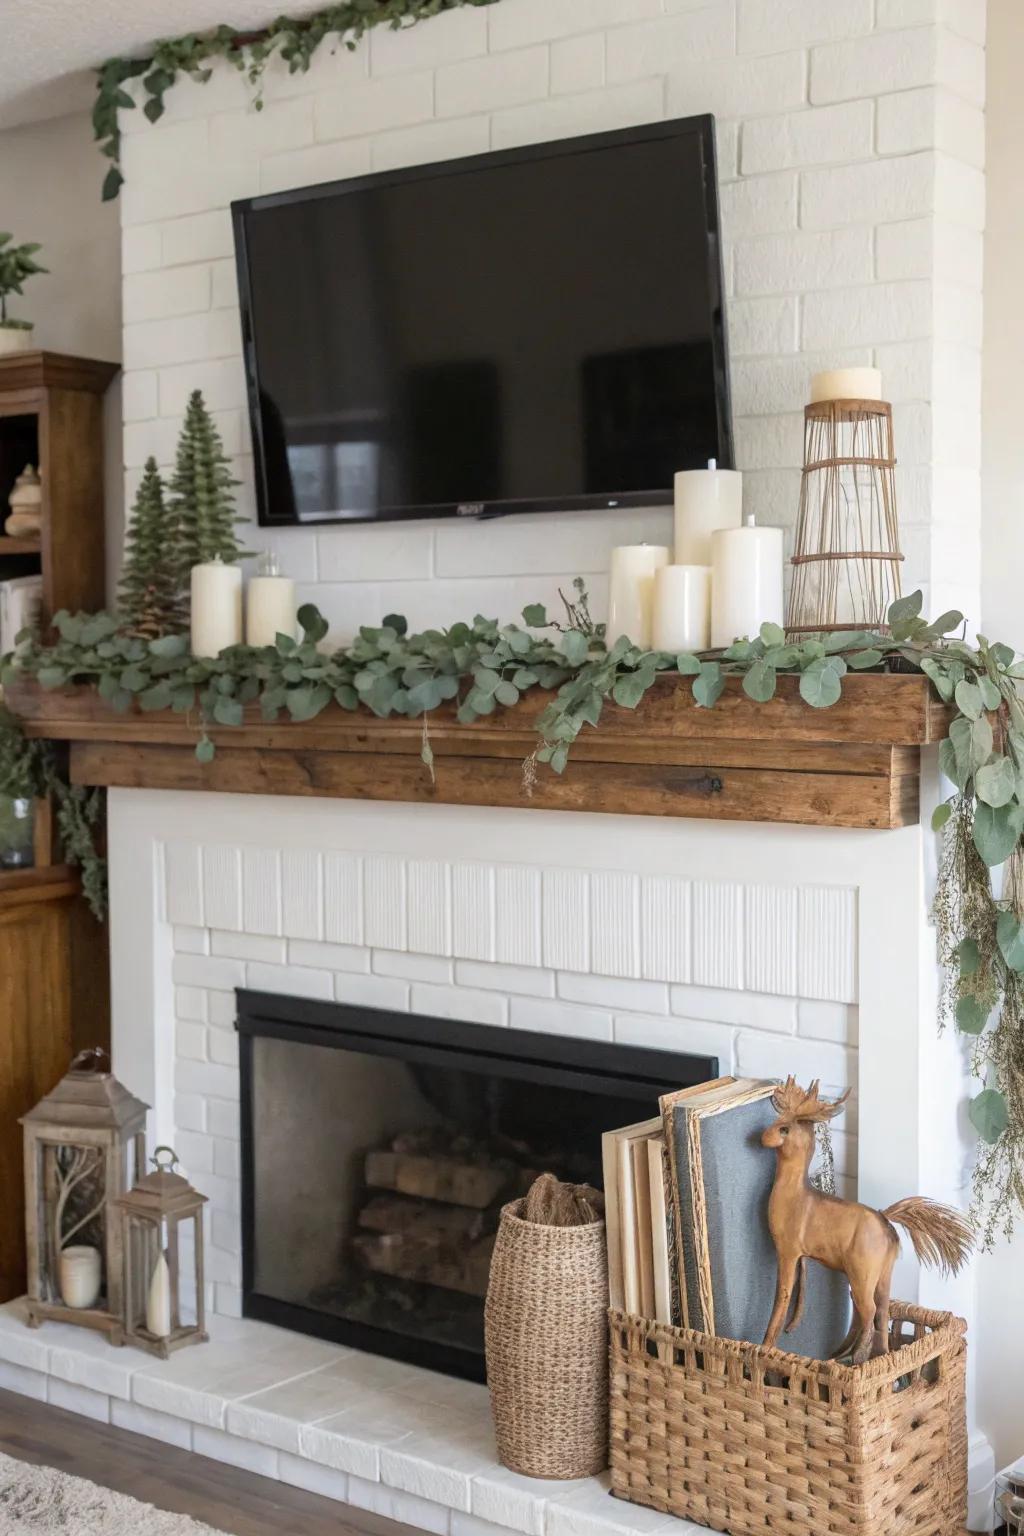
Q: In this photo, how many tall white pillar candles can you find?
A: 6